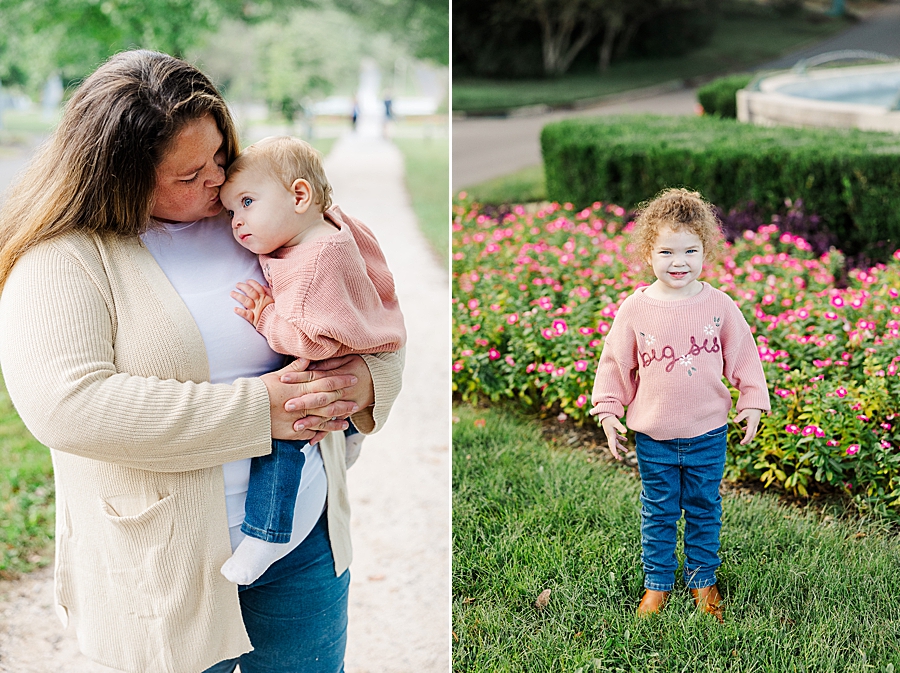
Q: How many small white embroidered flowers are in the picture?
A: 3